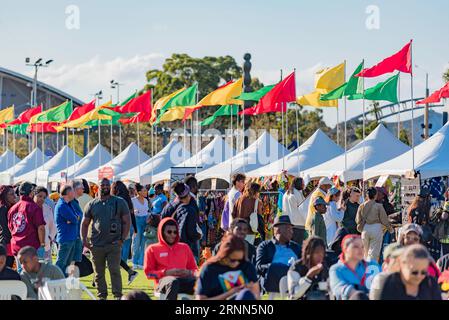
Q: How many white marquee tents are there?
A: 11